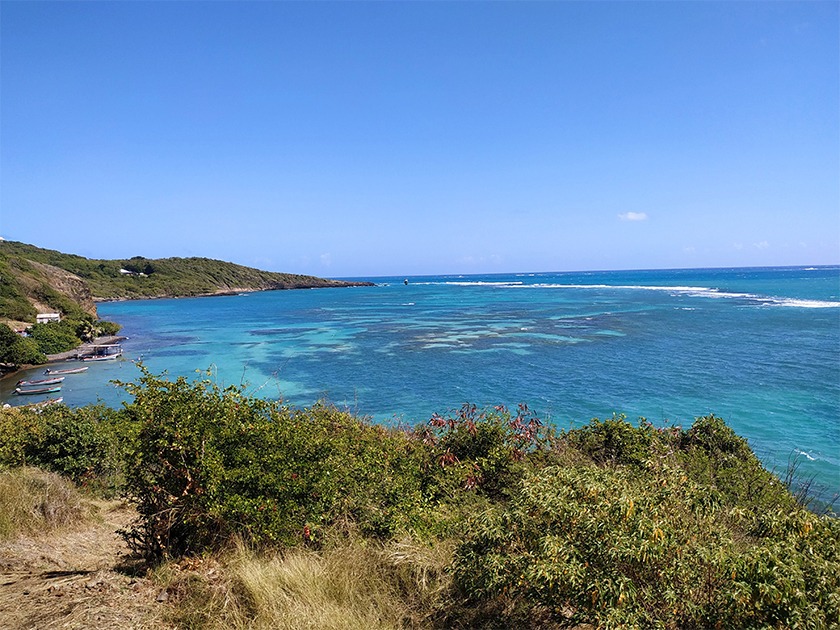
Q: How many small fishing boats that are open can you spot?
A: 4